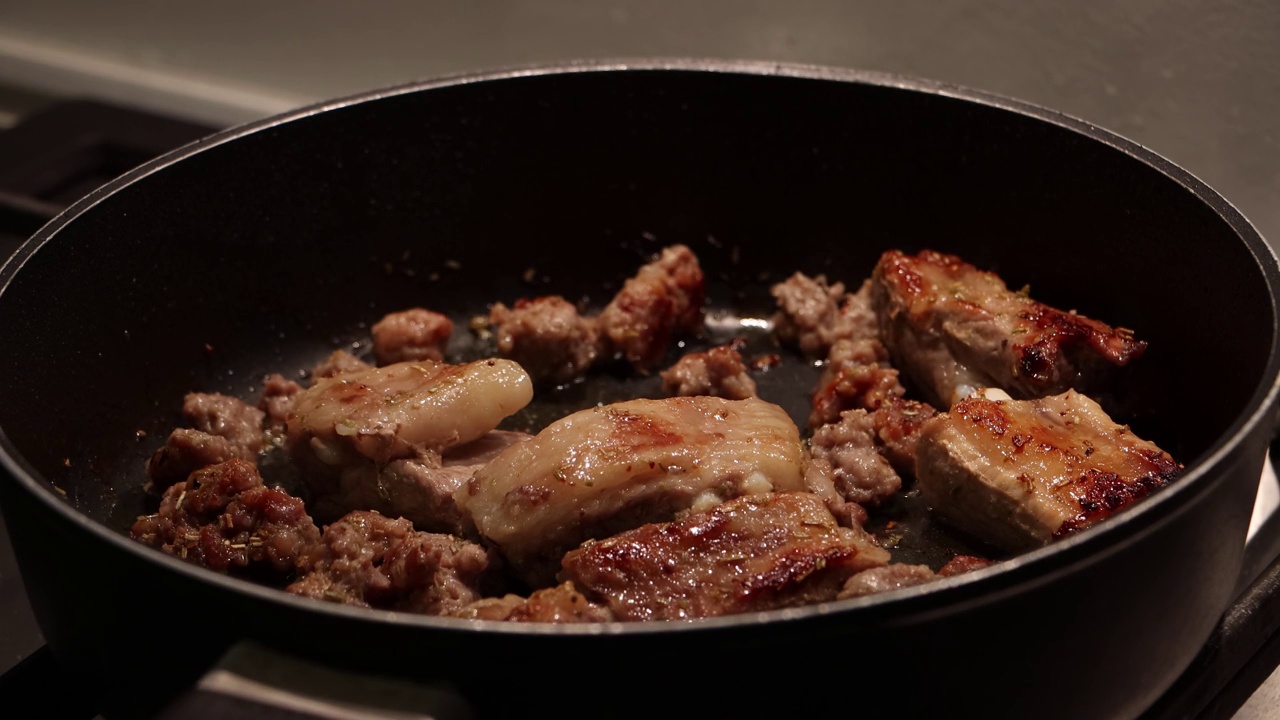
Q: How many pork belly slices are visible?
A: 5